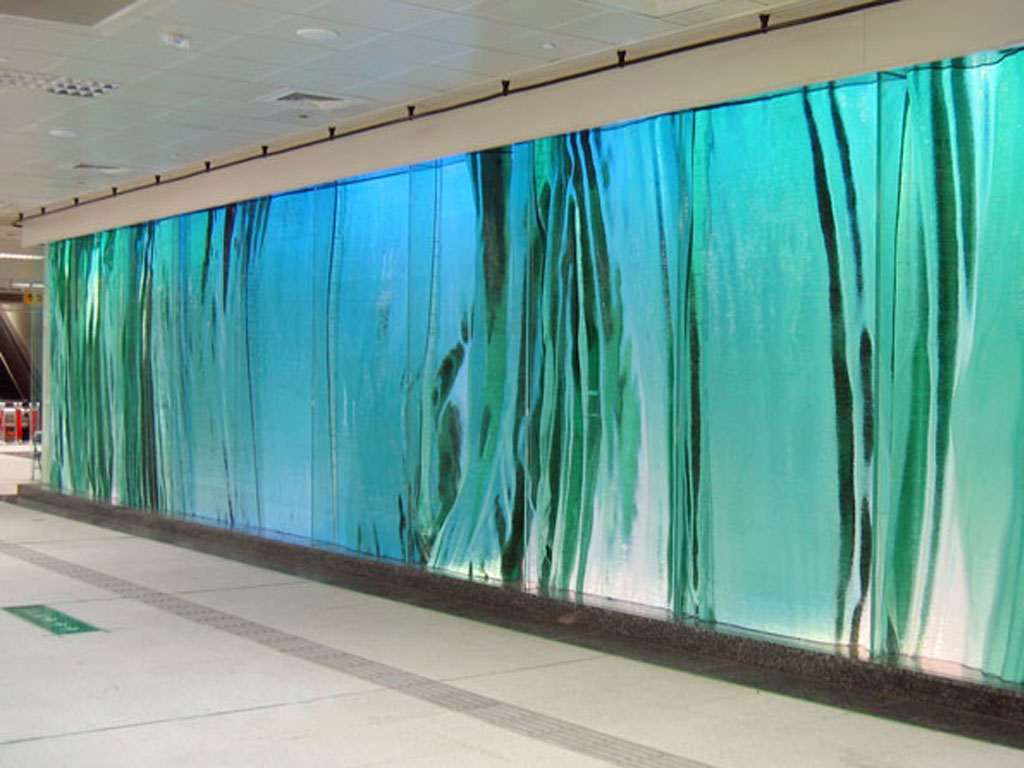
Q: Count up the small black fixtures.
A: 12